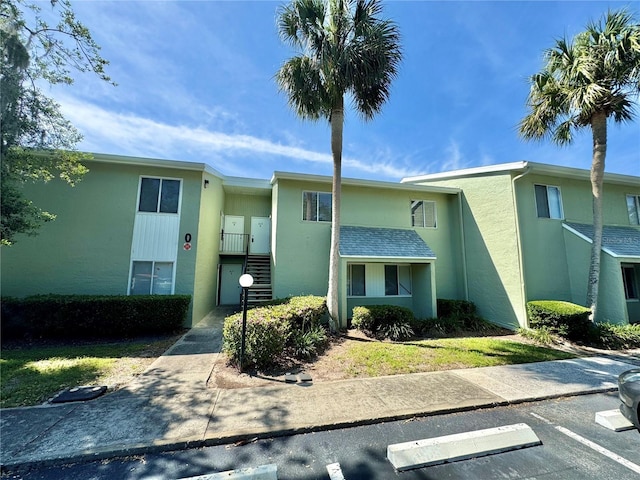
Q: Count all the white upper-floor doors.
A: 2